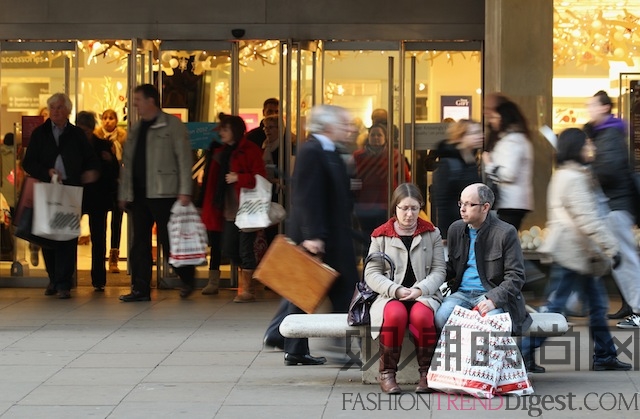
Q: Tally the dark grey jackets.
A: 1